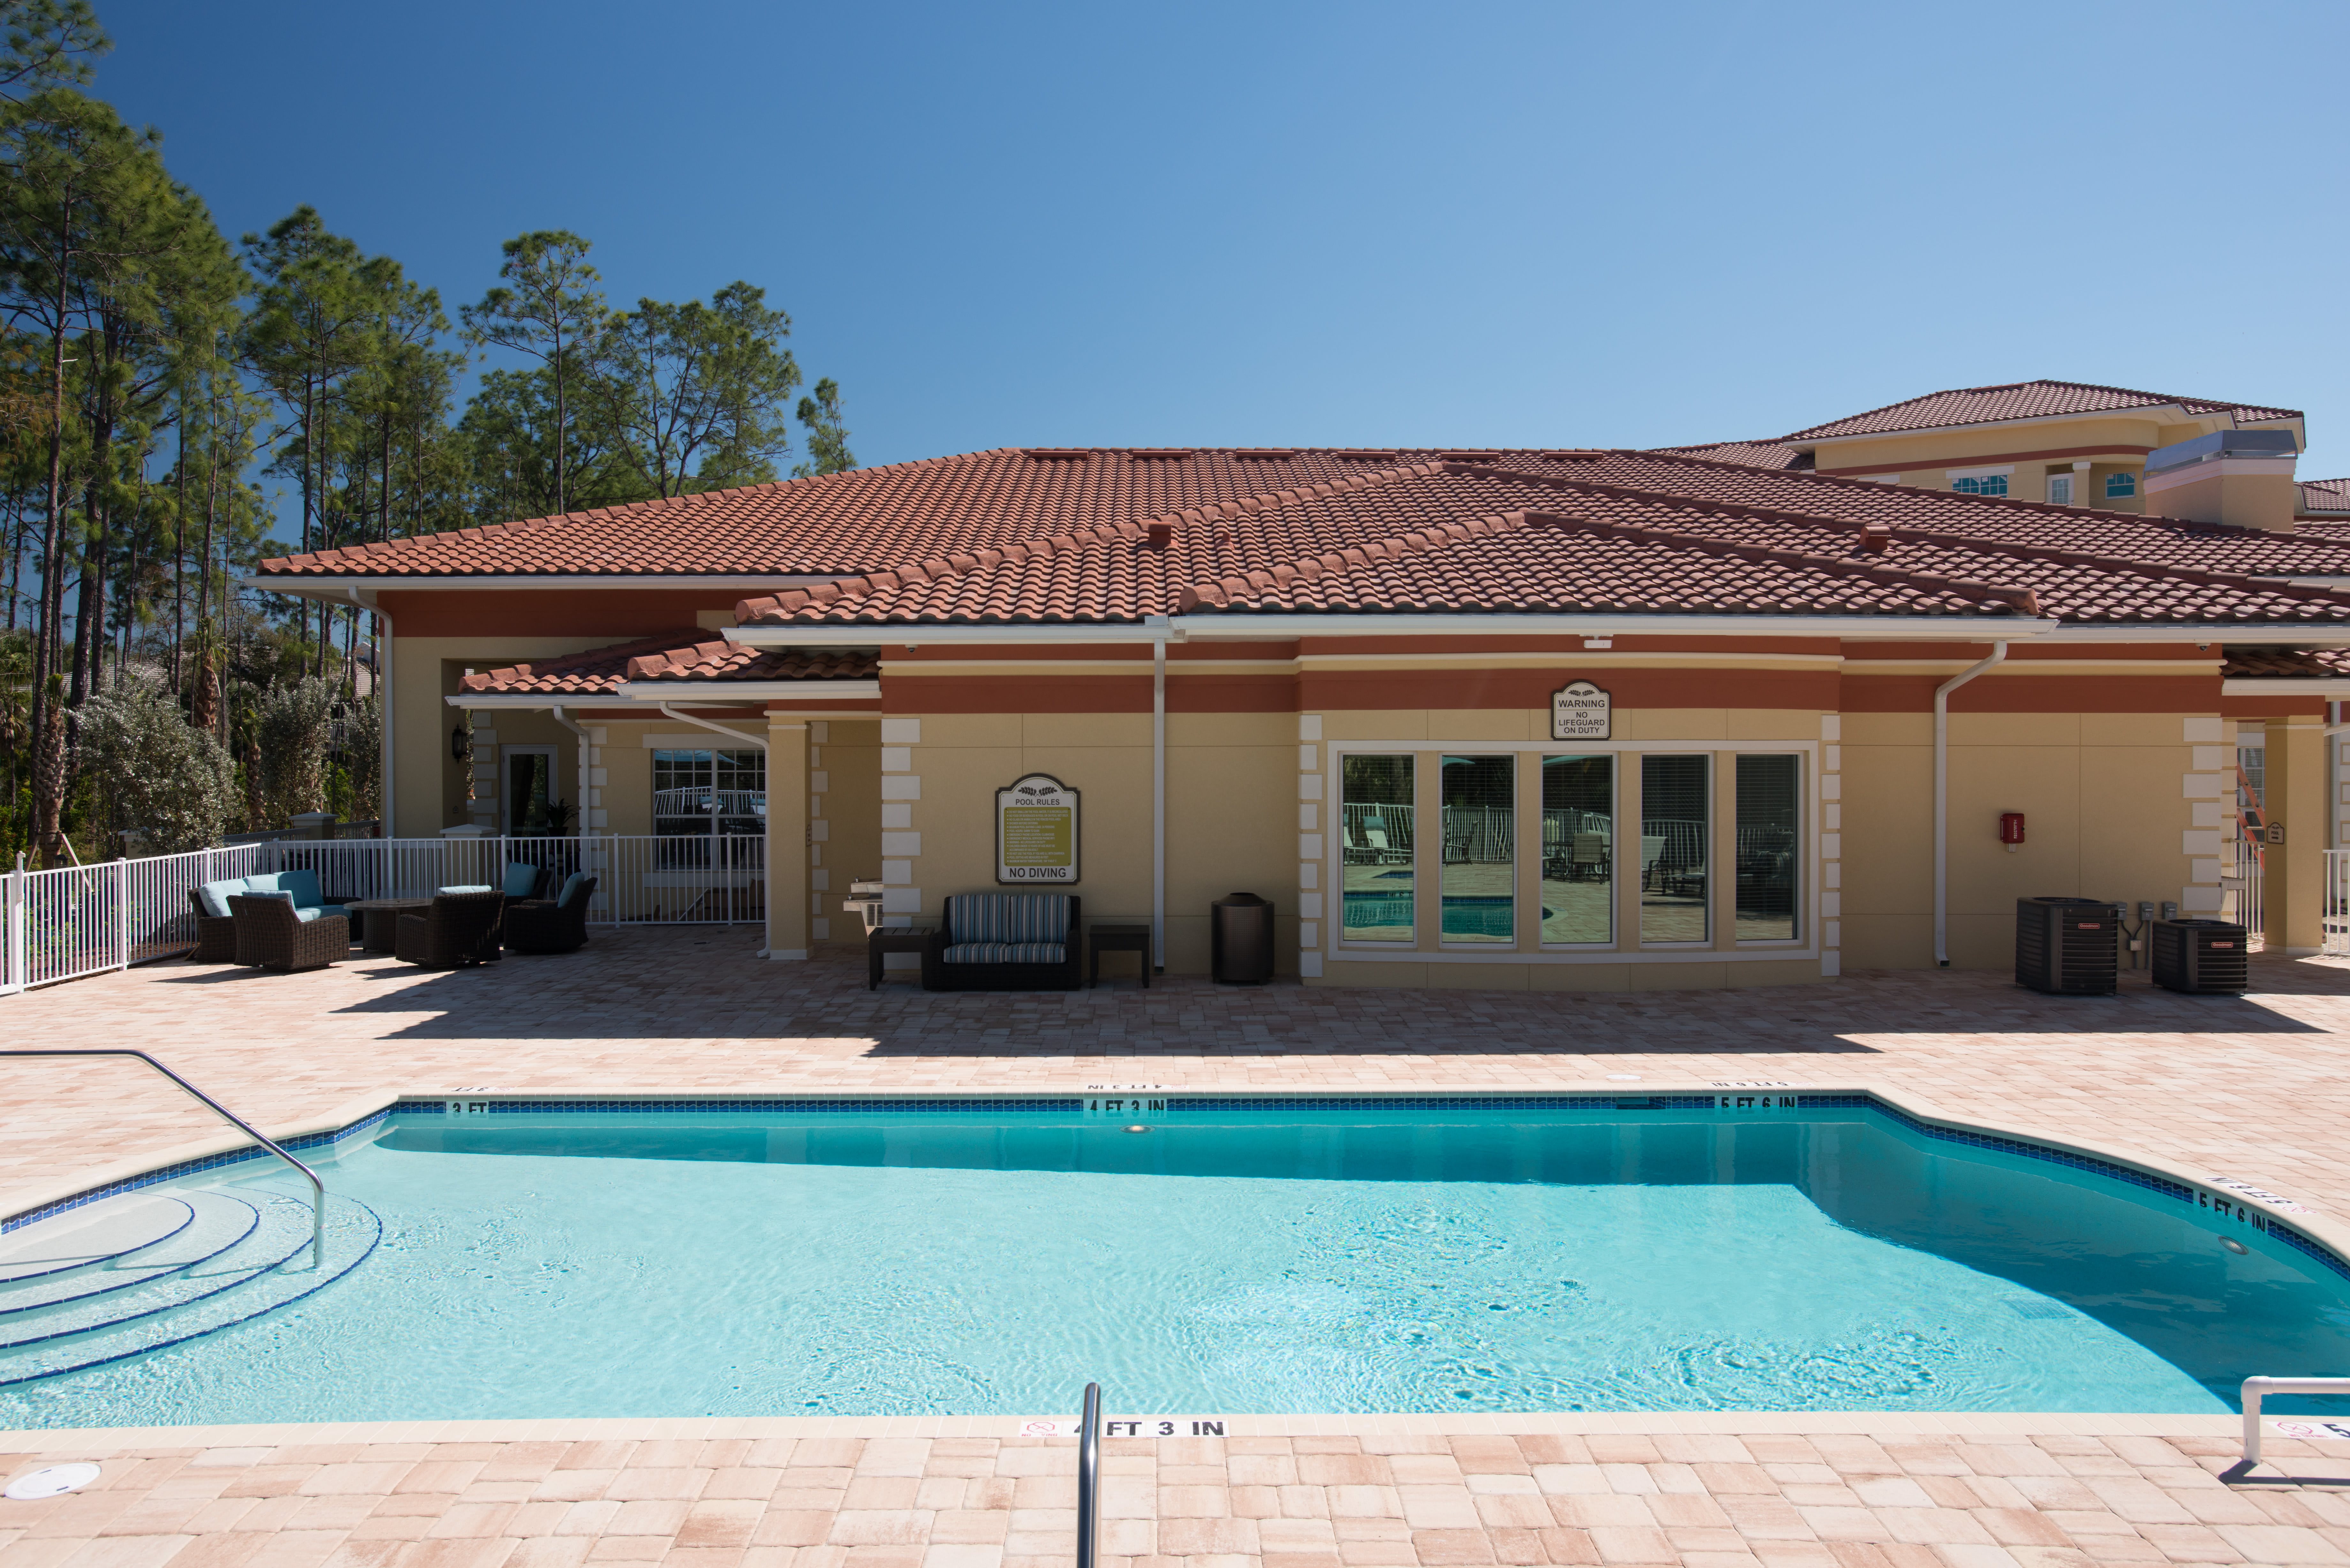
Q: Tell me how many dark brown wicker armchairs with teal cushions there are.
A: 4